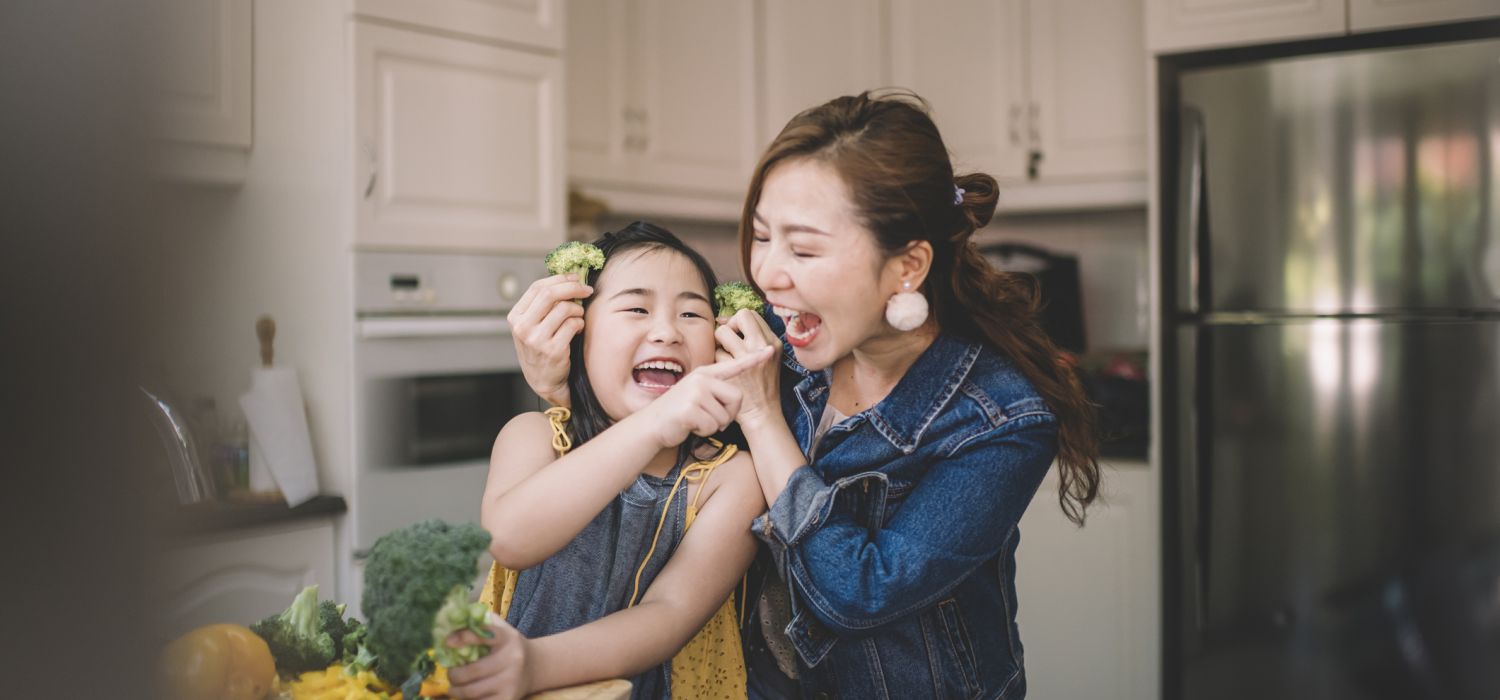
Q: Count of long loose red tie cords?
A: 0